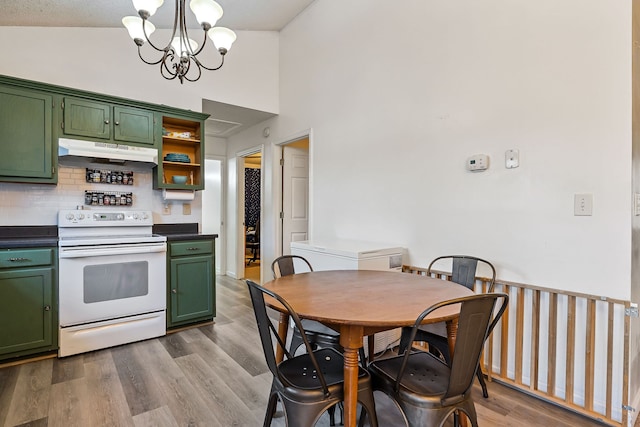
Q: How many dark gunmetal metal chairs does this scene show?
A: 4